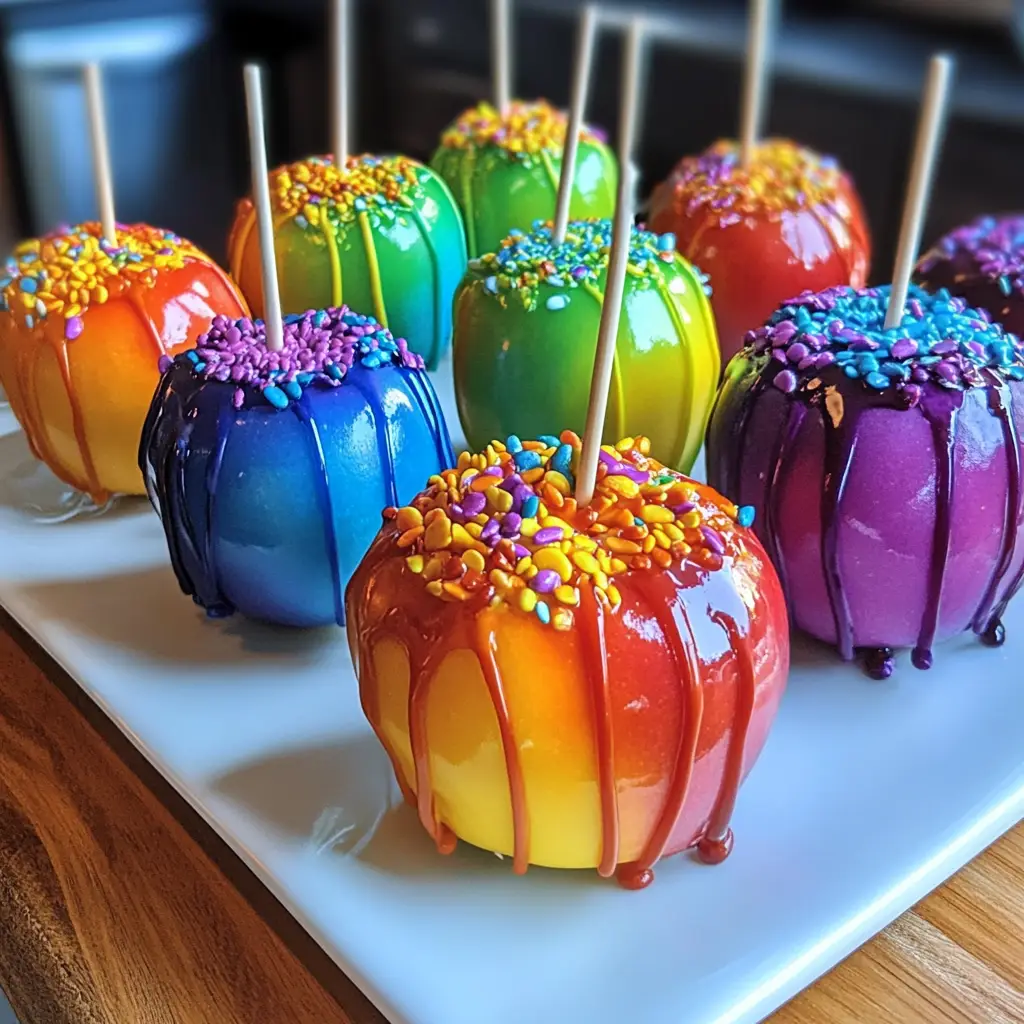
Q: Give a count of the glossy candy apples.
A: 9